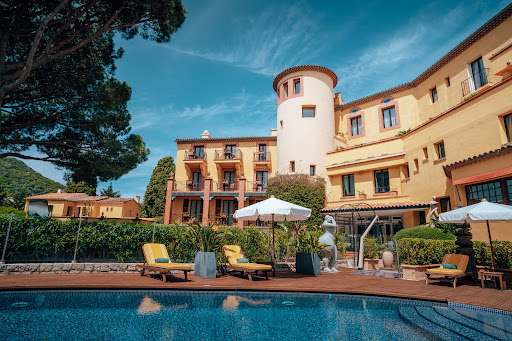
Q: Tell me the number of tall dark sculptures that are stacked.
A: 1